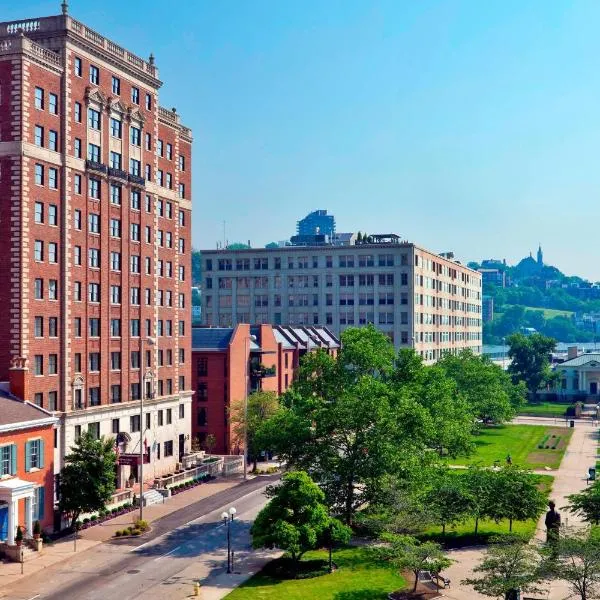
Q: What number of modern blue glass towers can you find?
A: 1